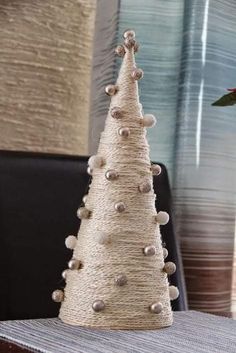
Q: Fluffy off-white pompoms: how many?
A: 6